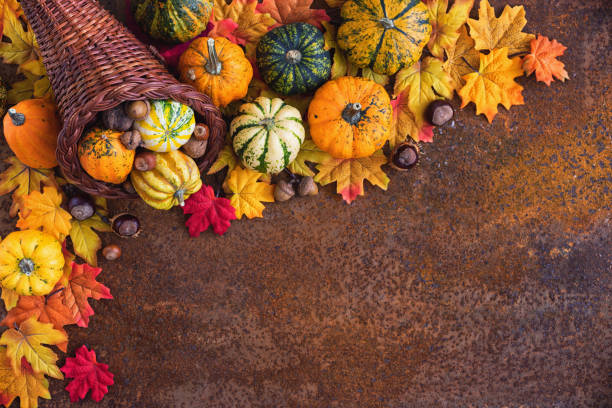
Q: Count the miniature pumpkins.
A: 11